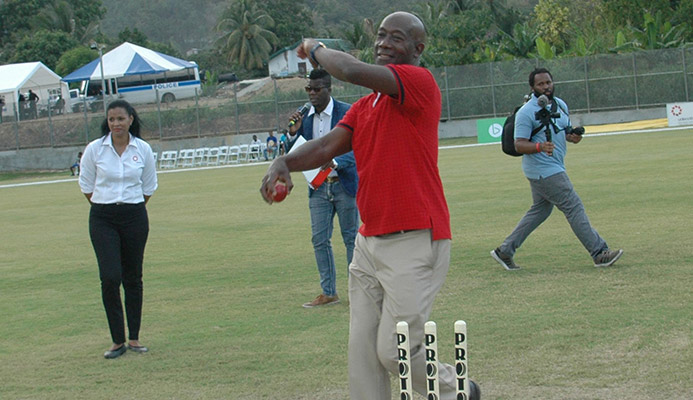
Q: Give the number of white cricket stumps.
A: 3